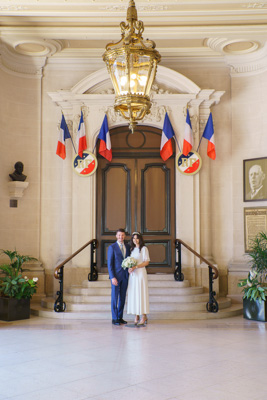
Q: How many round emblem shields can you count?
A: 2